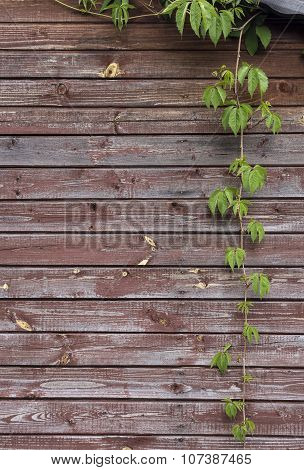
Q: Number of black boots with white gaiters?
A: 0